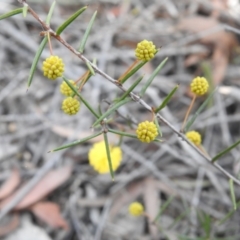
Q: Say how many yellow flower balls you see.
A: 9